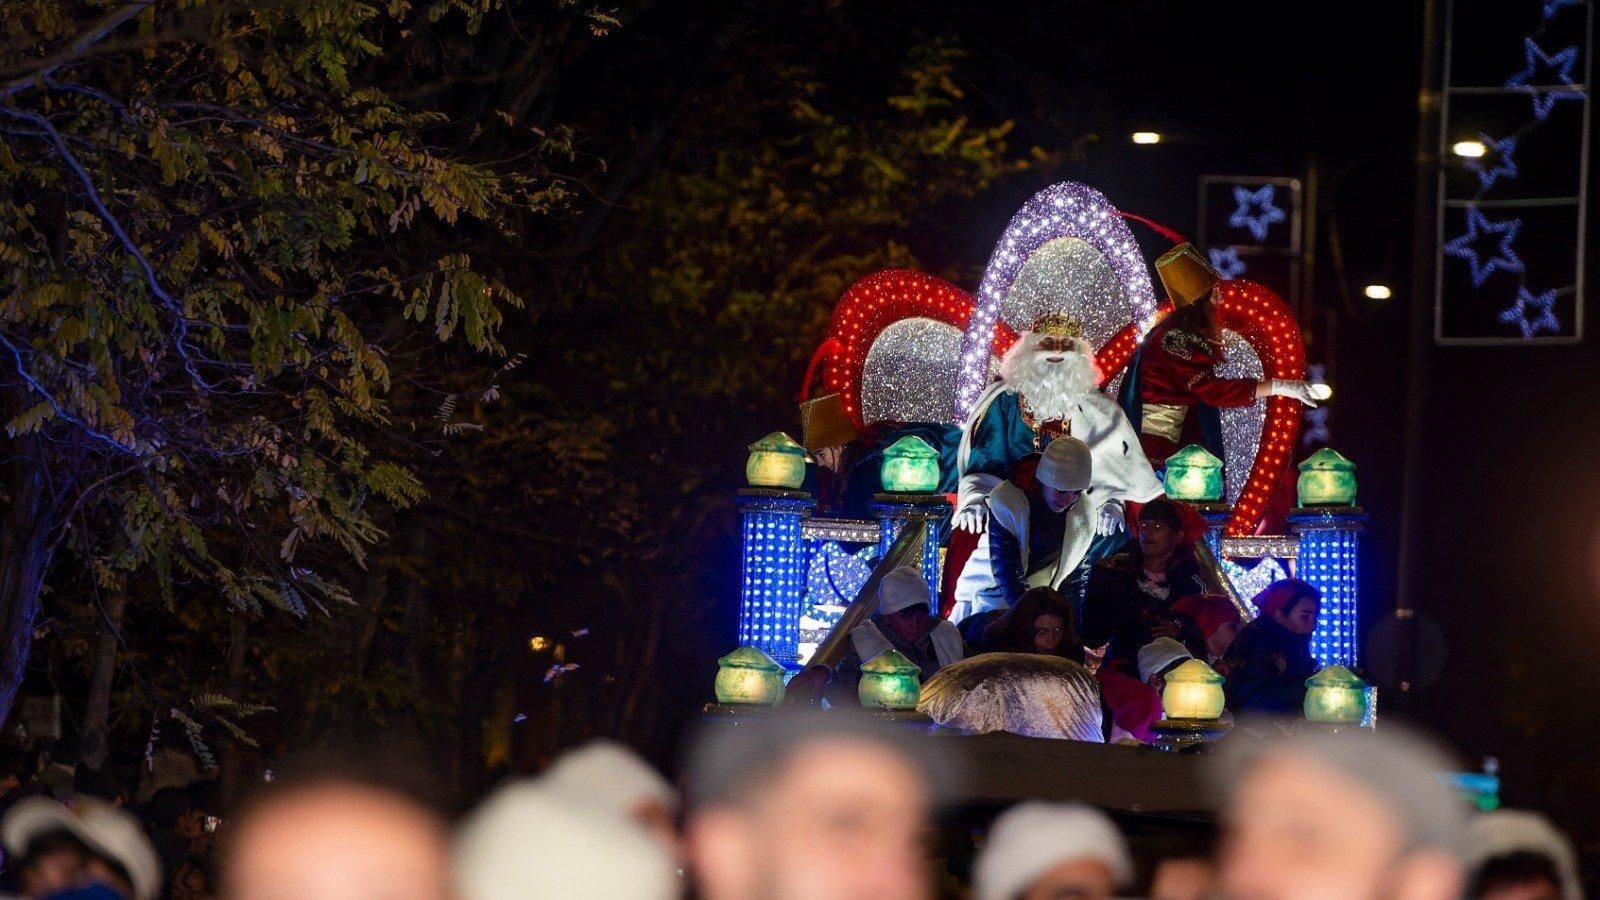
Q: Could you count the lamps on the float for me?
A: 8